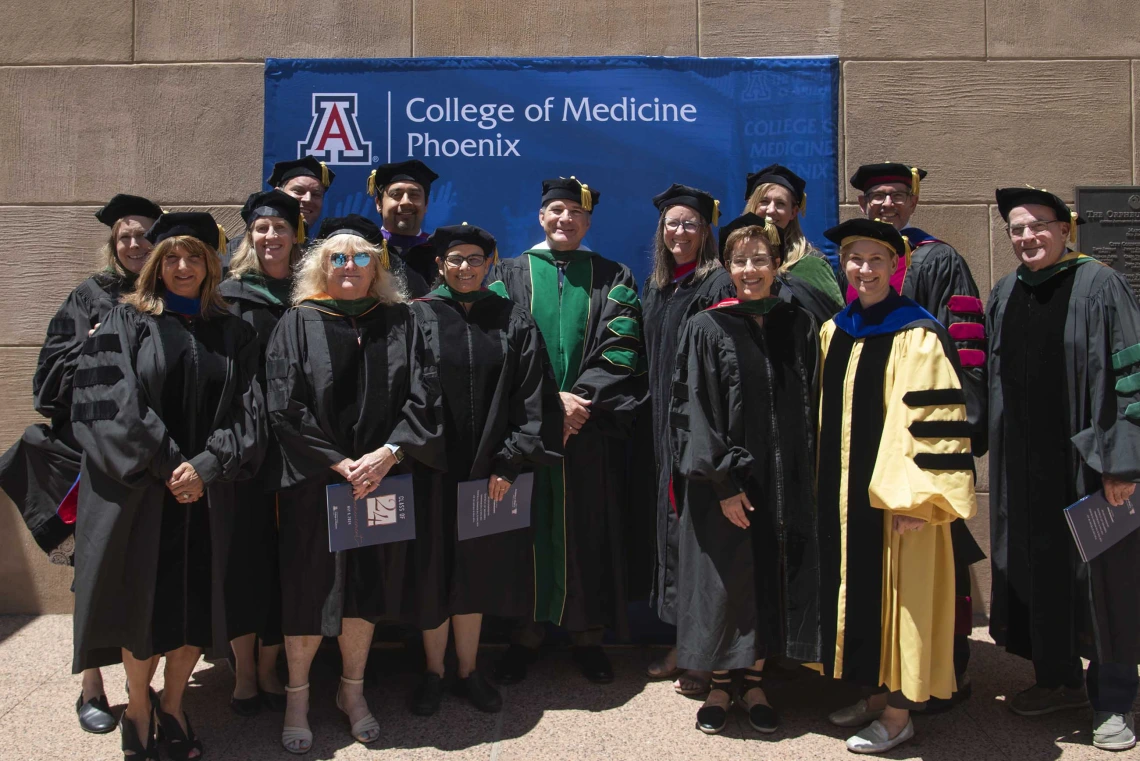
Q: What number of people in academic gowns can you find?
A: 14